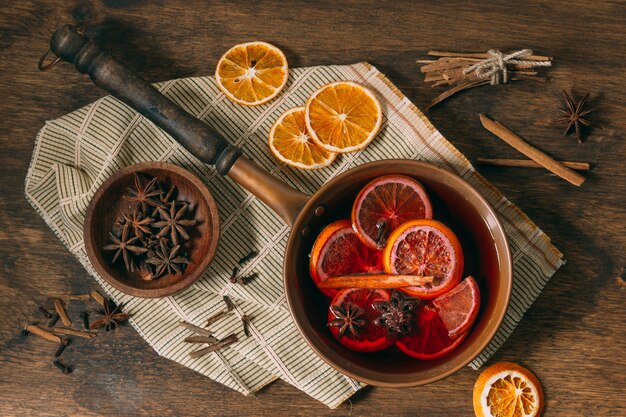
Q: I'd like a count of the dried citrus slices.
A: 4